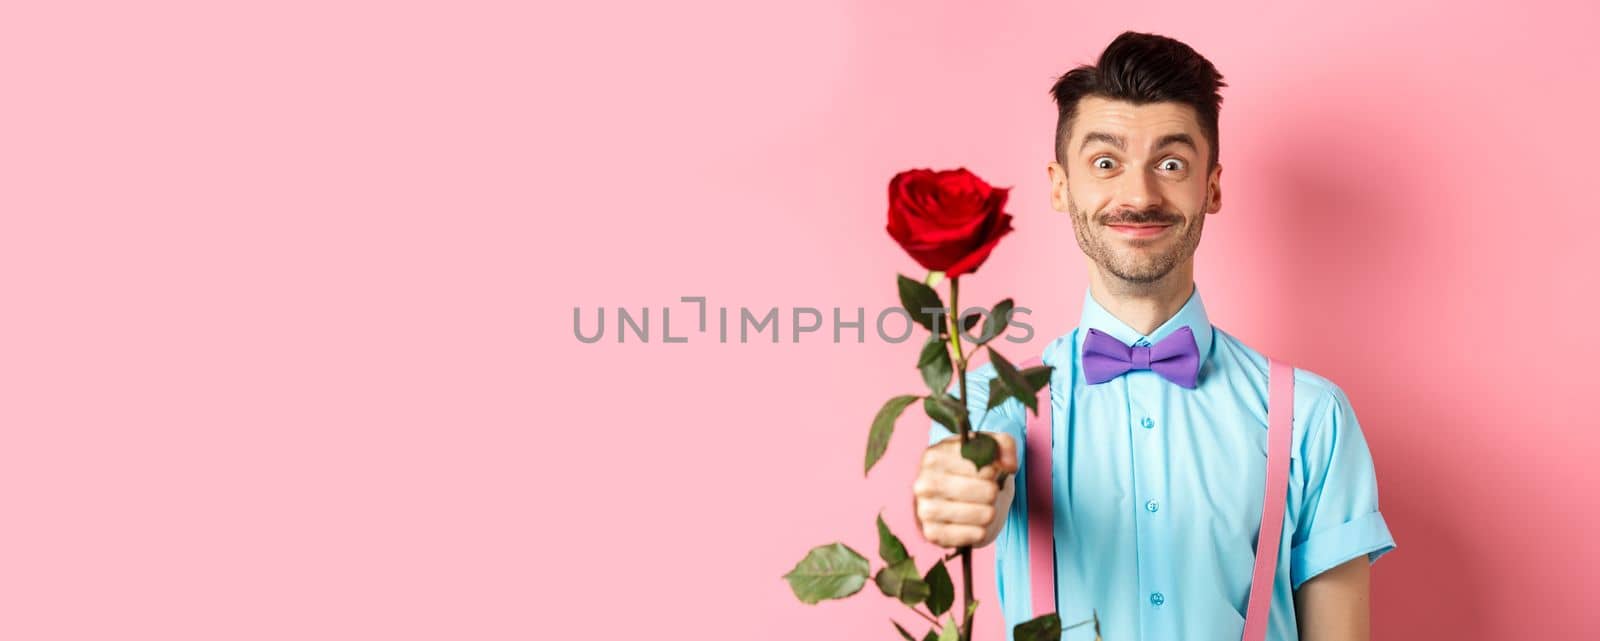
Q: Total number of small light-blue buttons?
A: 3